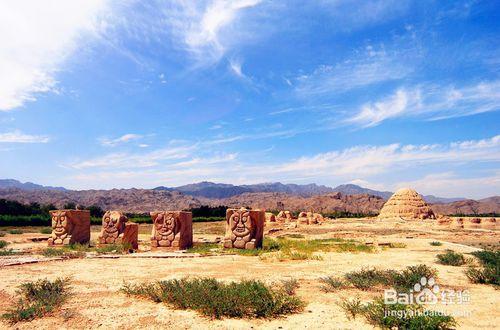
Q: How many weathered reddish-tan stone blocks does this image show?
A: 4